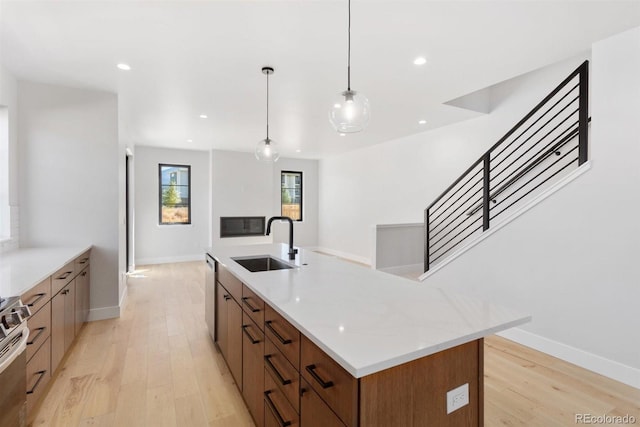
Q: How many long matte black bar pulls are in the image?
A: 11